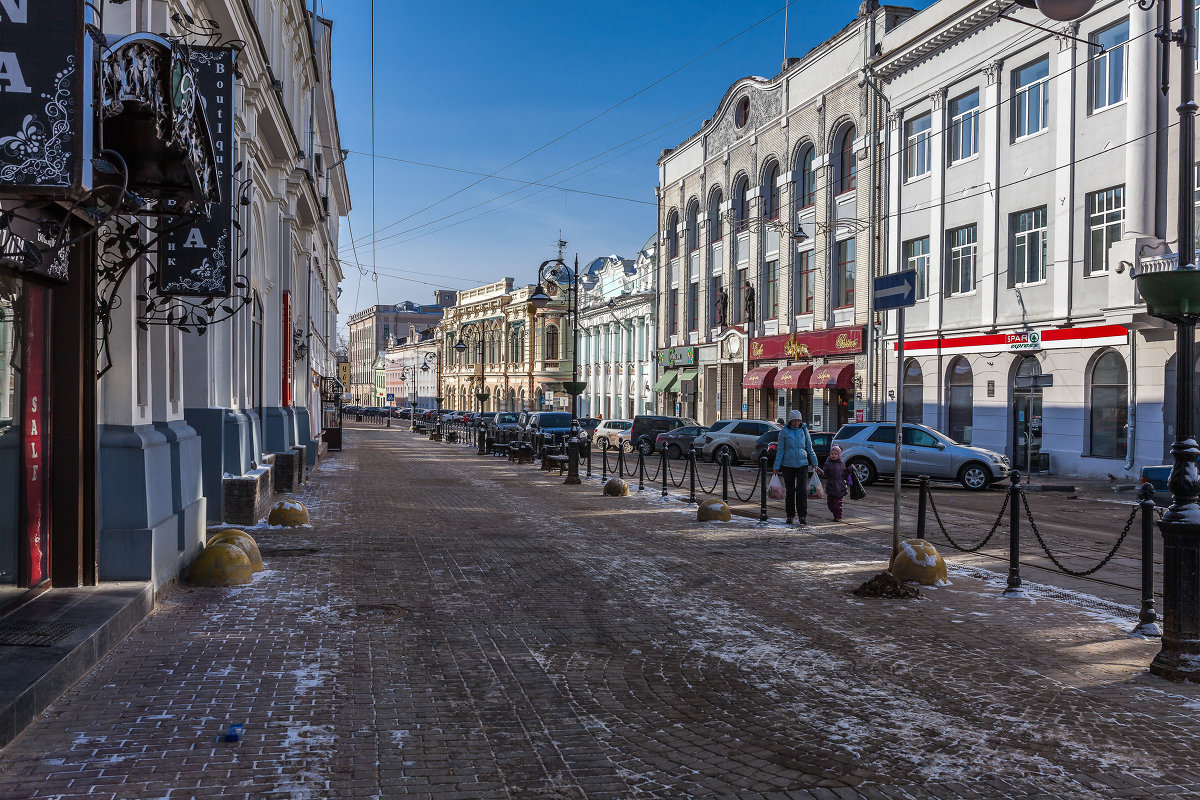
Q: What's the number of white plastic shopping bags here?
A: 2